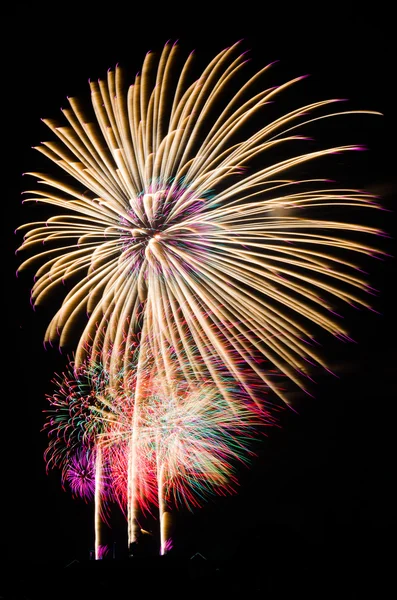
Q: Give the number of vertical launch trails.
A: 3